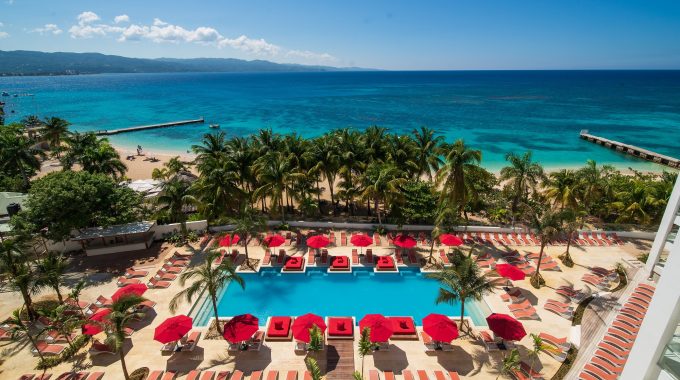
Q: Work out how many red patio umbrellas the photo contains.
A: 15